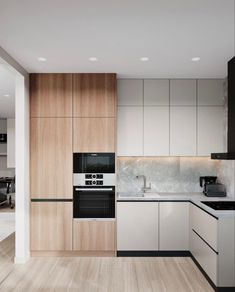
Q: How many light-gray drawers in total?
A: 2